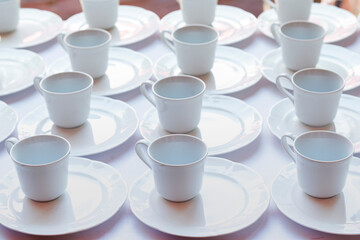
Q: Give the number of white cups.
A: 13